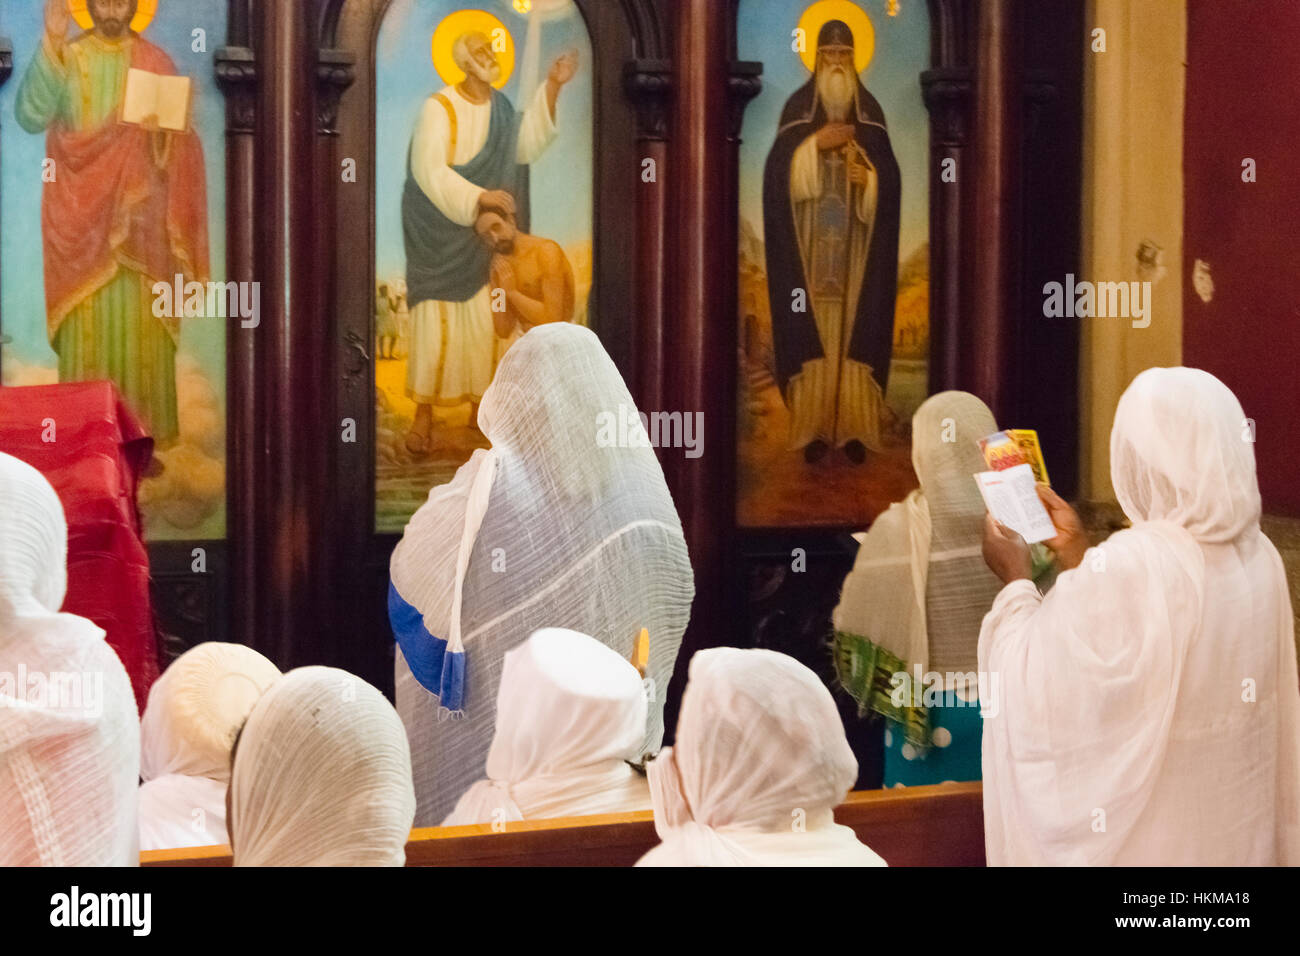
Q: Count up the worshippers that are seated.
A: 4